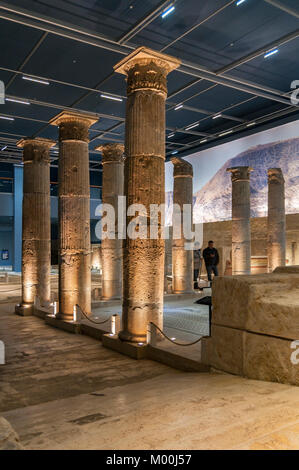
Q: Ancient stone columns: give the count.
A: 7